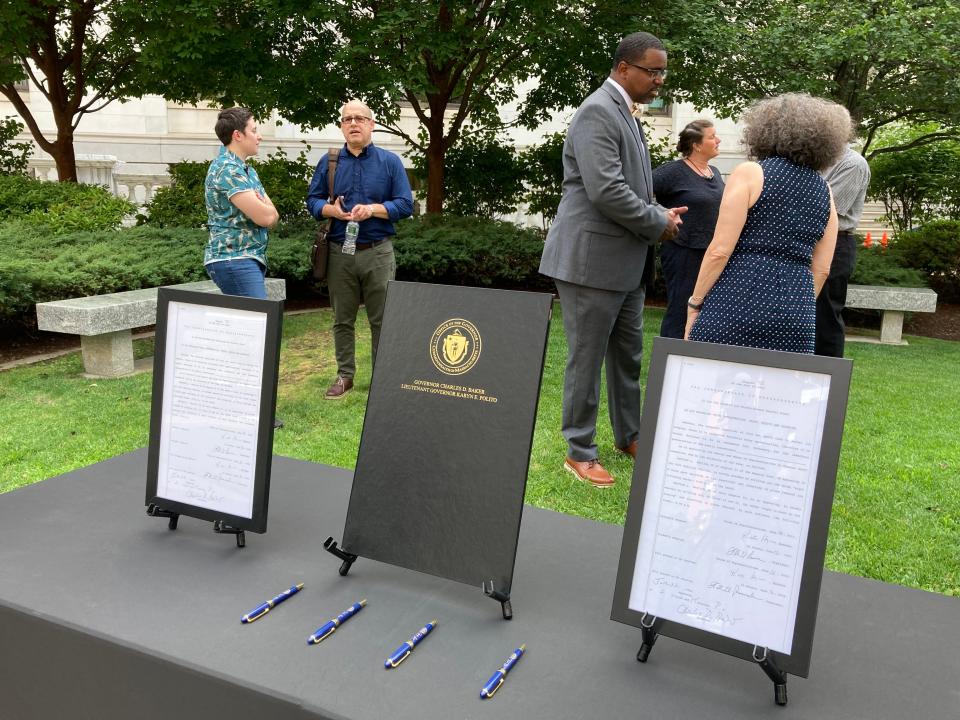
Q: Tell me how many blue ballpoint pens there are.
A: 4